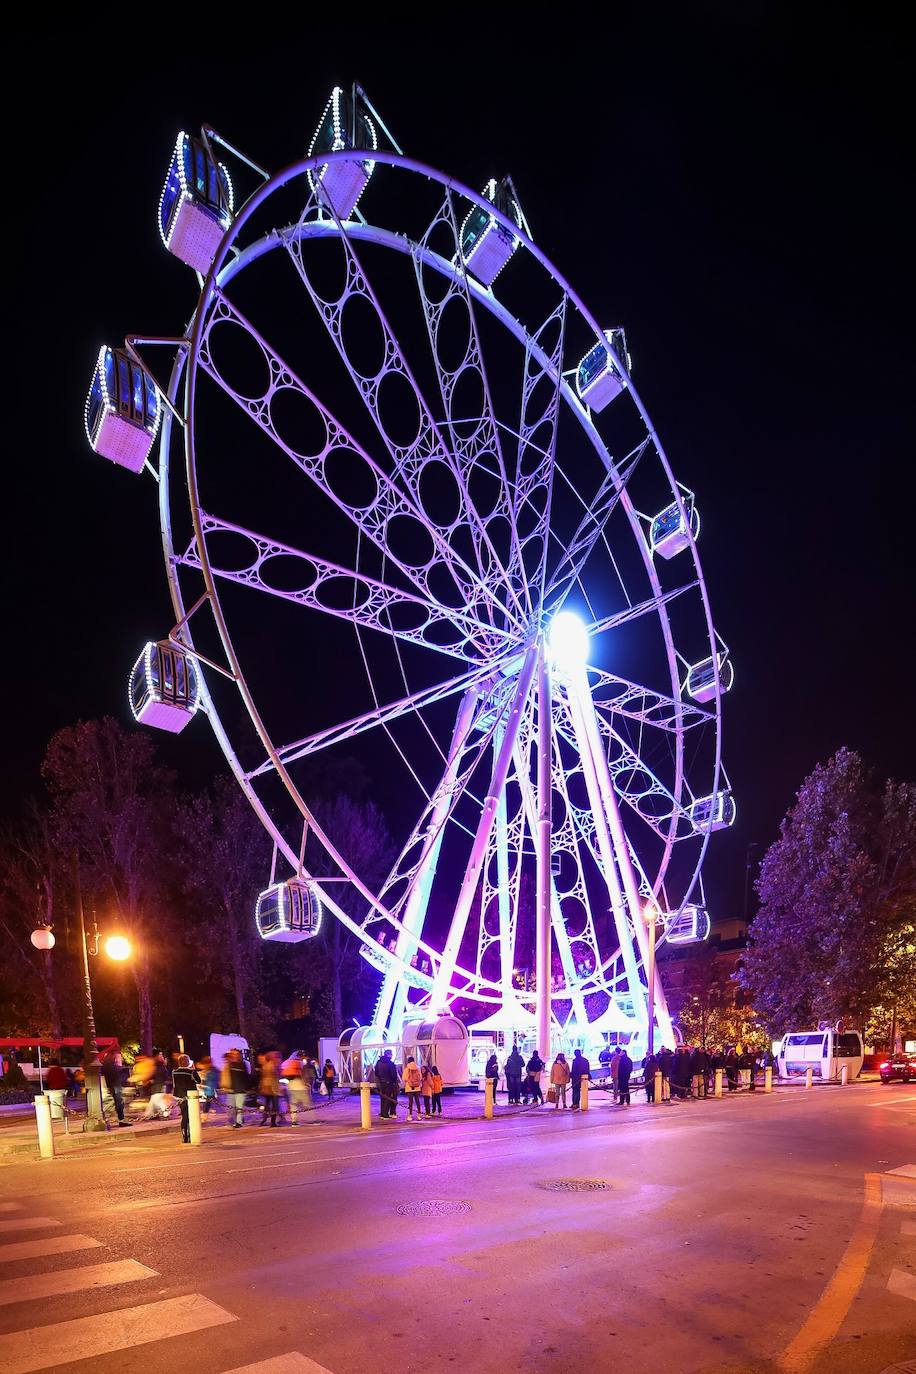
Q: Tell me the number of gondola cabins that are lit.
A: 11